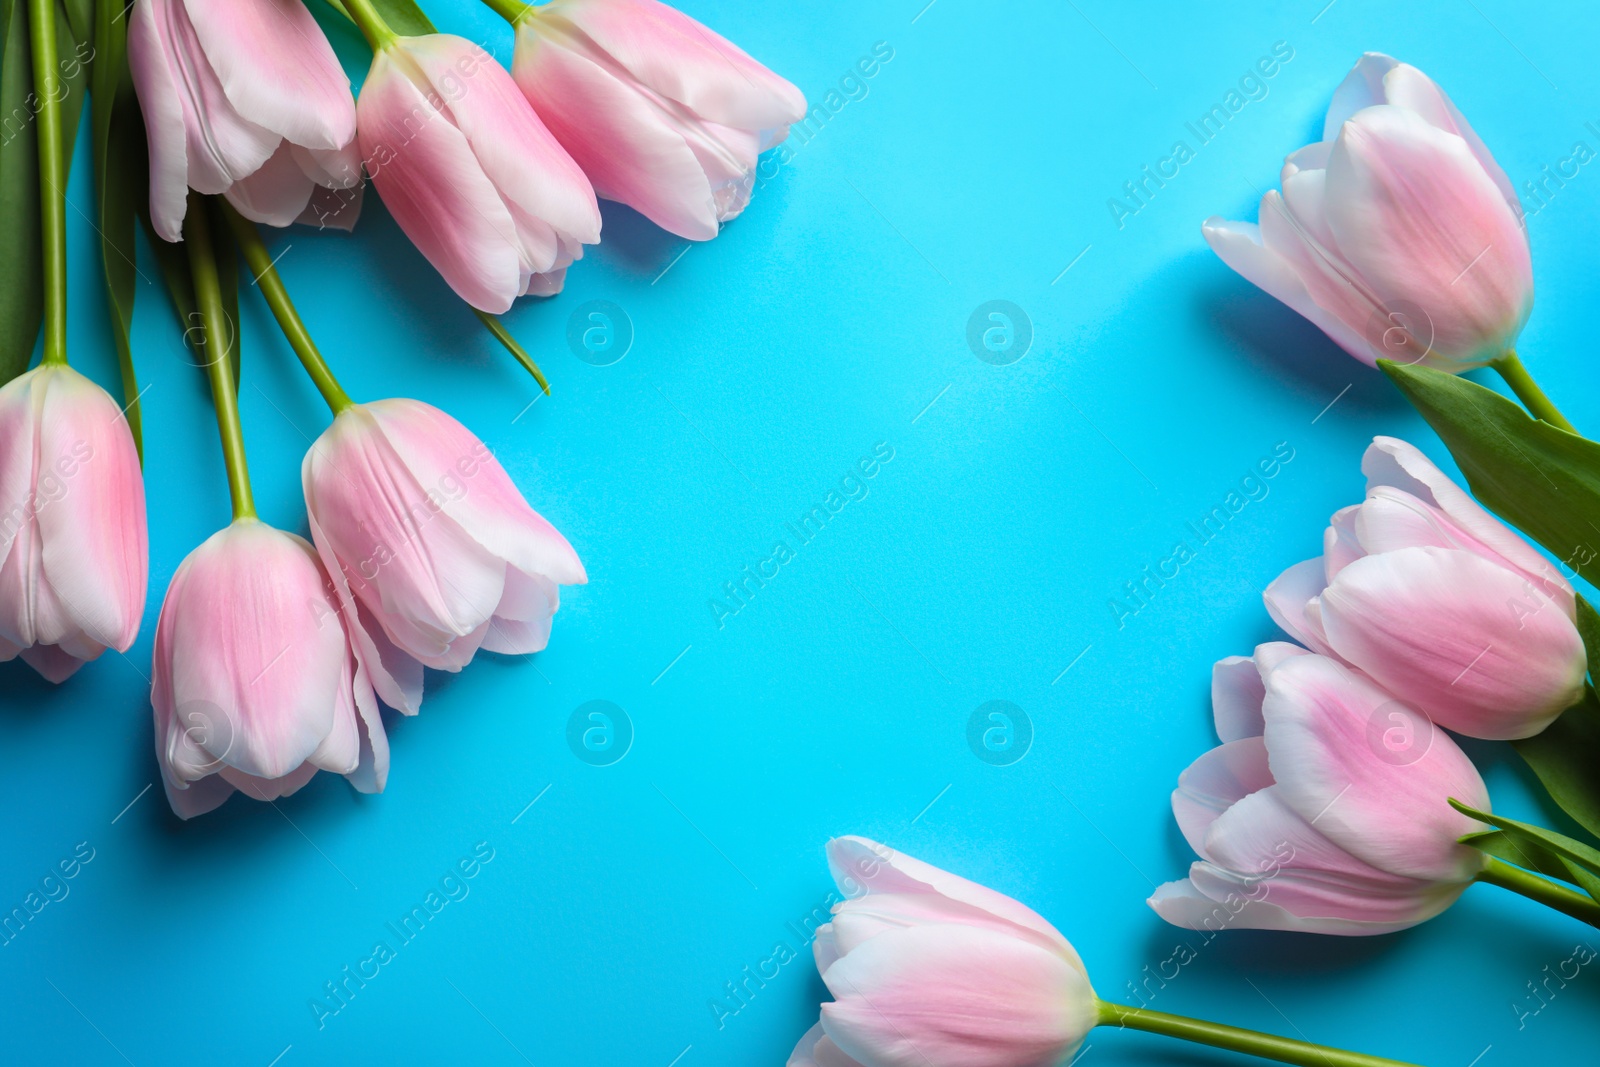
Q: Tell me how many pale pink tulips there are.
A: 10